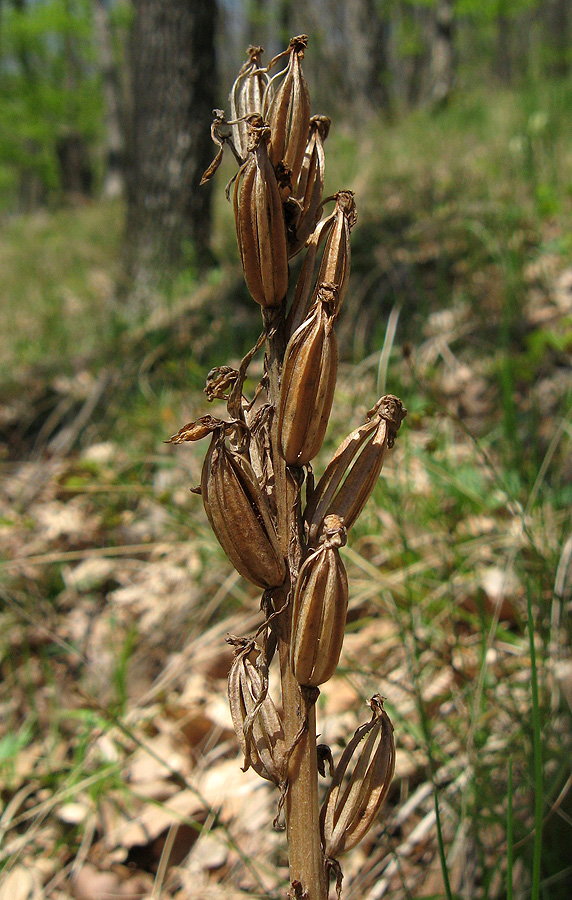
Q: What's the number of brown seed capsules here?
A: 11